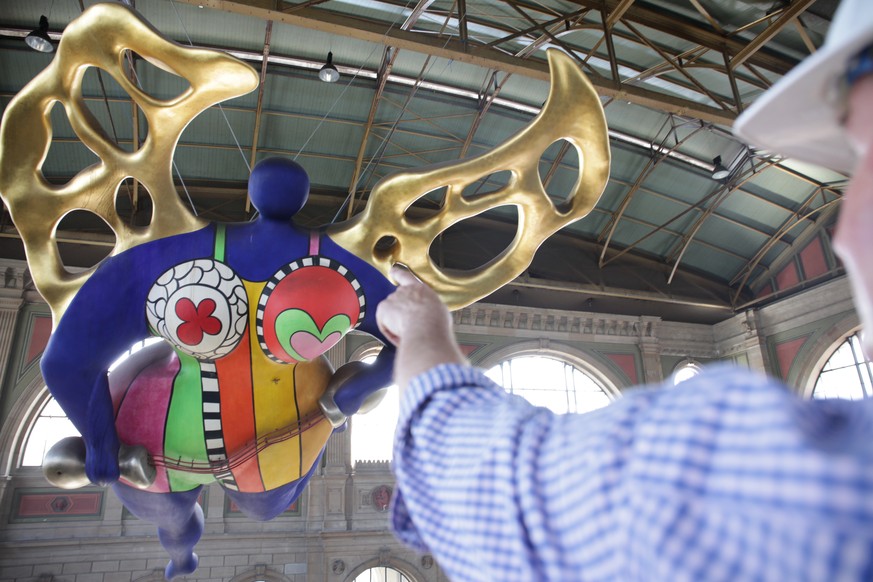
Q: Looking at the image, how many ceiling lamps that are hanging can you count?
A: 3